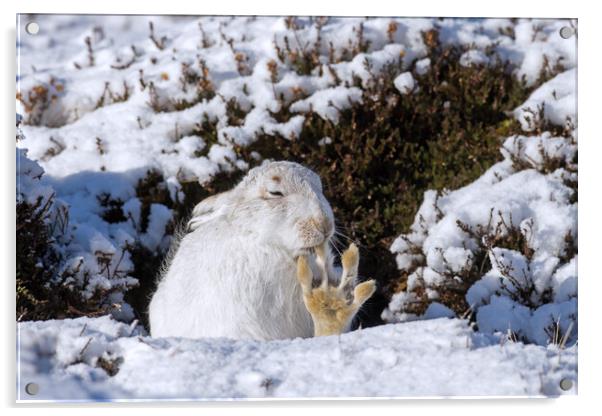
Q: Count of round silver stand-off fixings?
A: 4